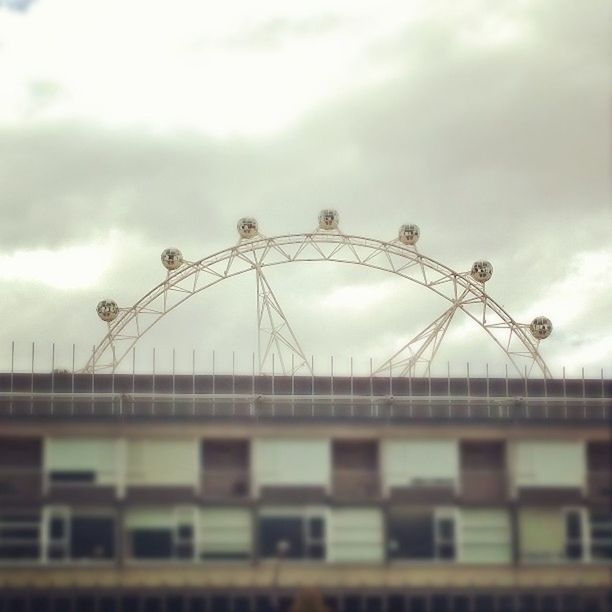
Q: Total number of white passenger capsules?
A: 7